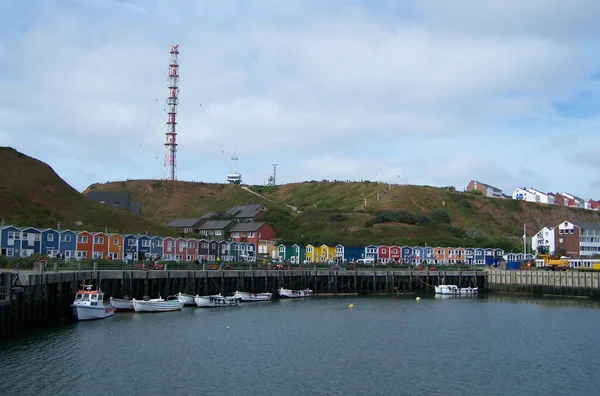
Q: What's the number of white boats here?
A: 8